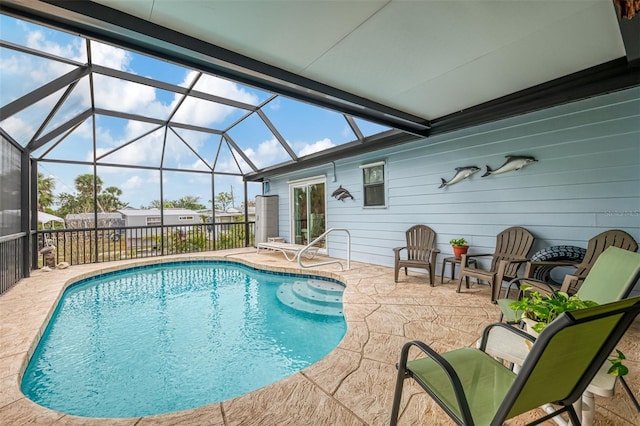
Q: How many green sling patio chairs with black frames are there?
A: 2